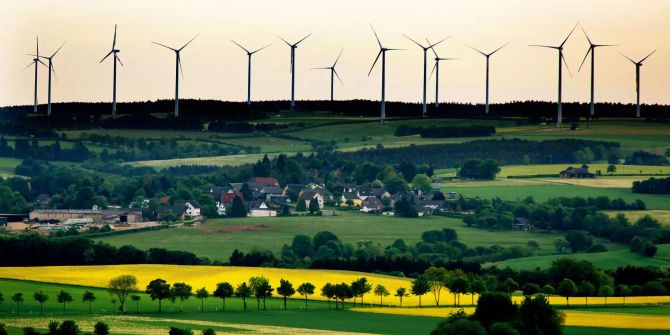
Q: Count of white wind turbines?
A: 14